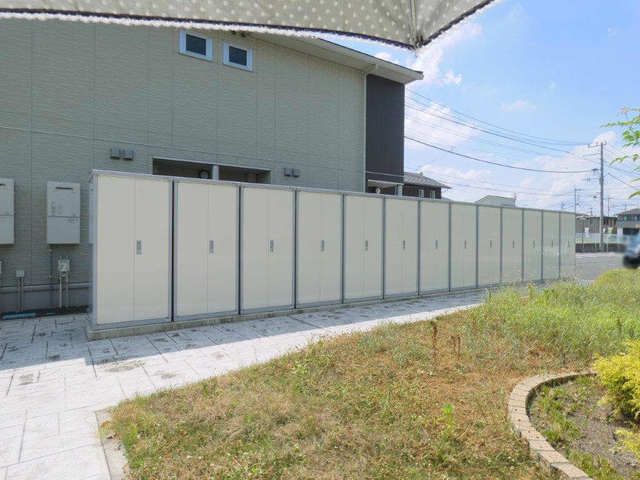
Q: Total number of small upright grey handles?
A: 13